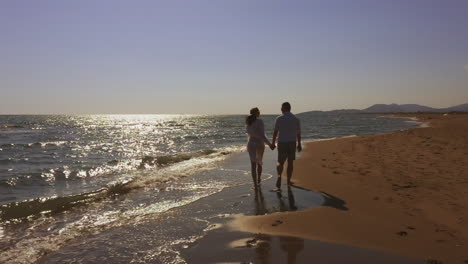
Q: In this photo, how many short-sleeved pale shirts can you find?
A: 1